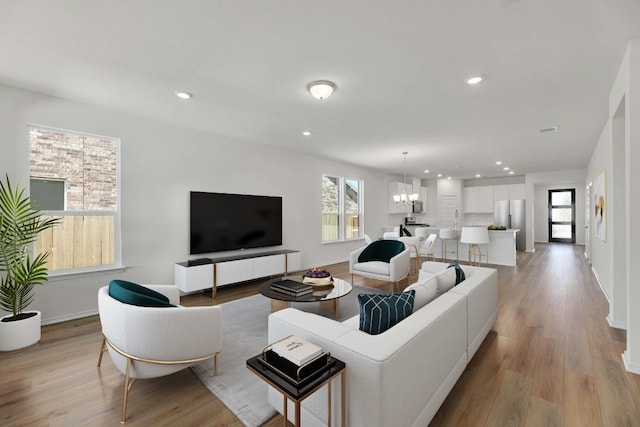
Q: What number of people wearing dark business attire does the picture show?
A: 0